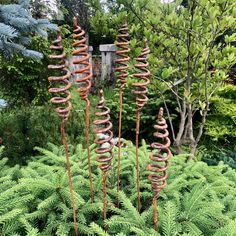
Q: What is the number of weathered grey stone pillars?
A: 2